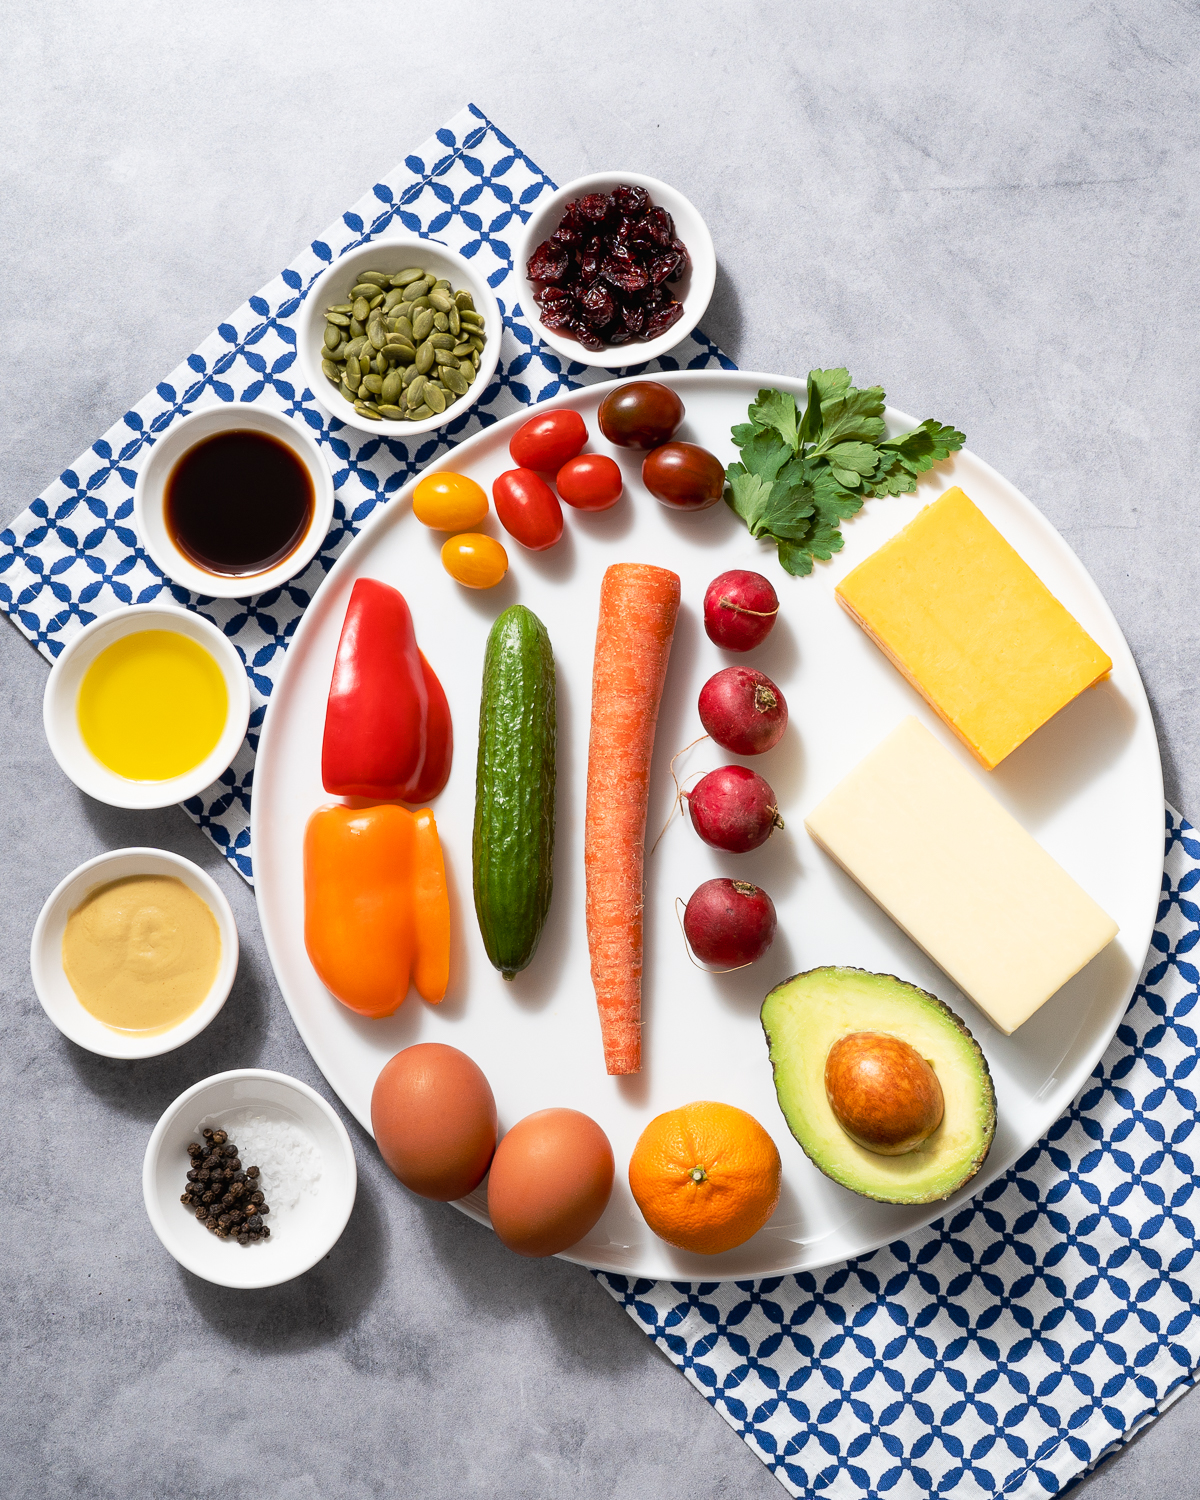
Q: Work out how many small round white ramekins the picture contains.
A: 6